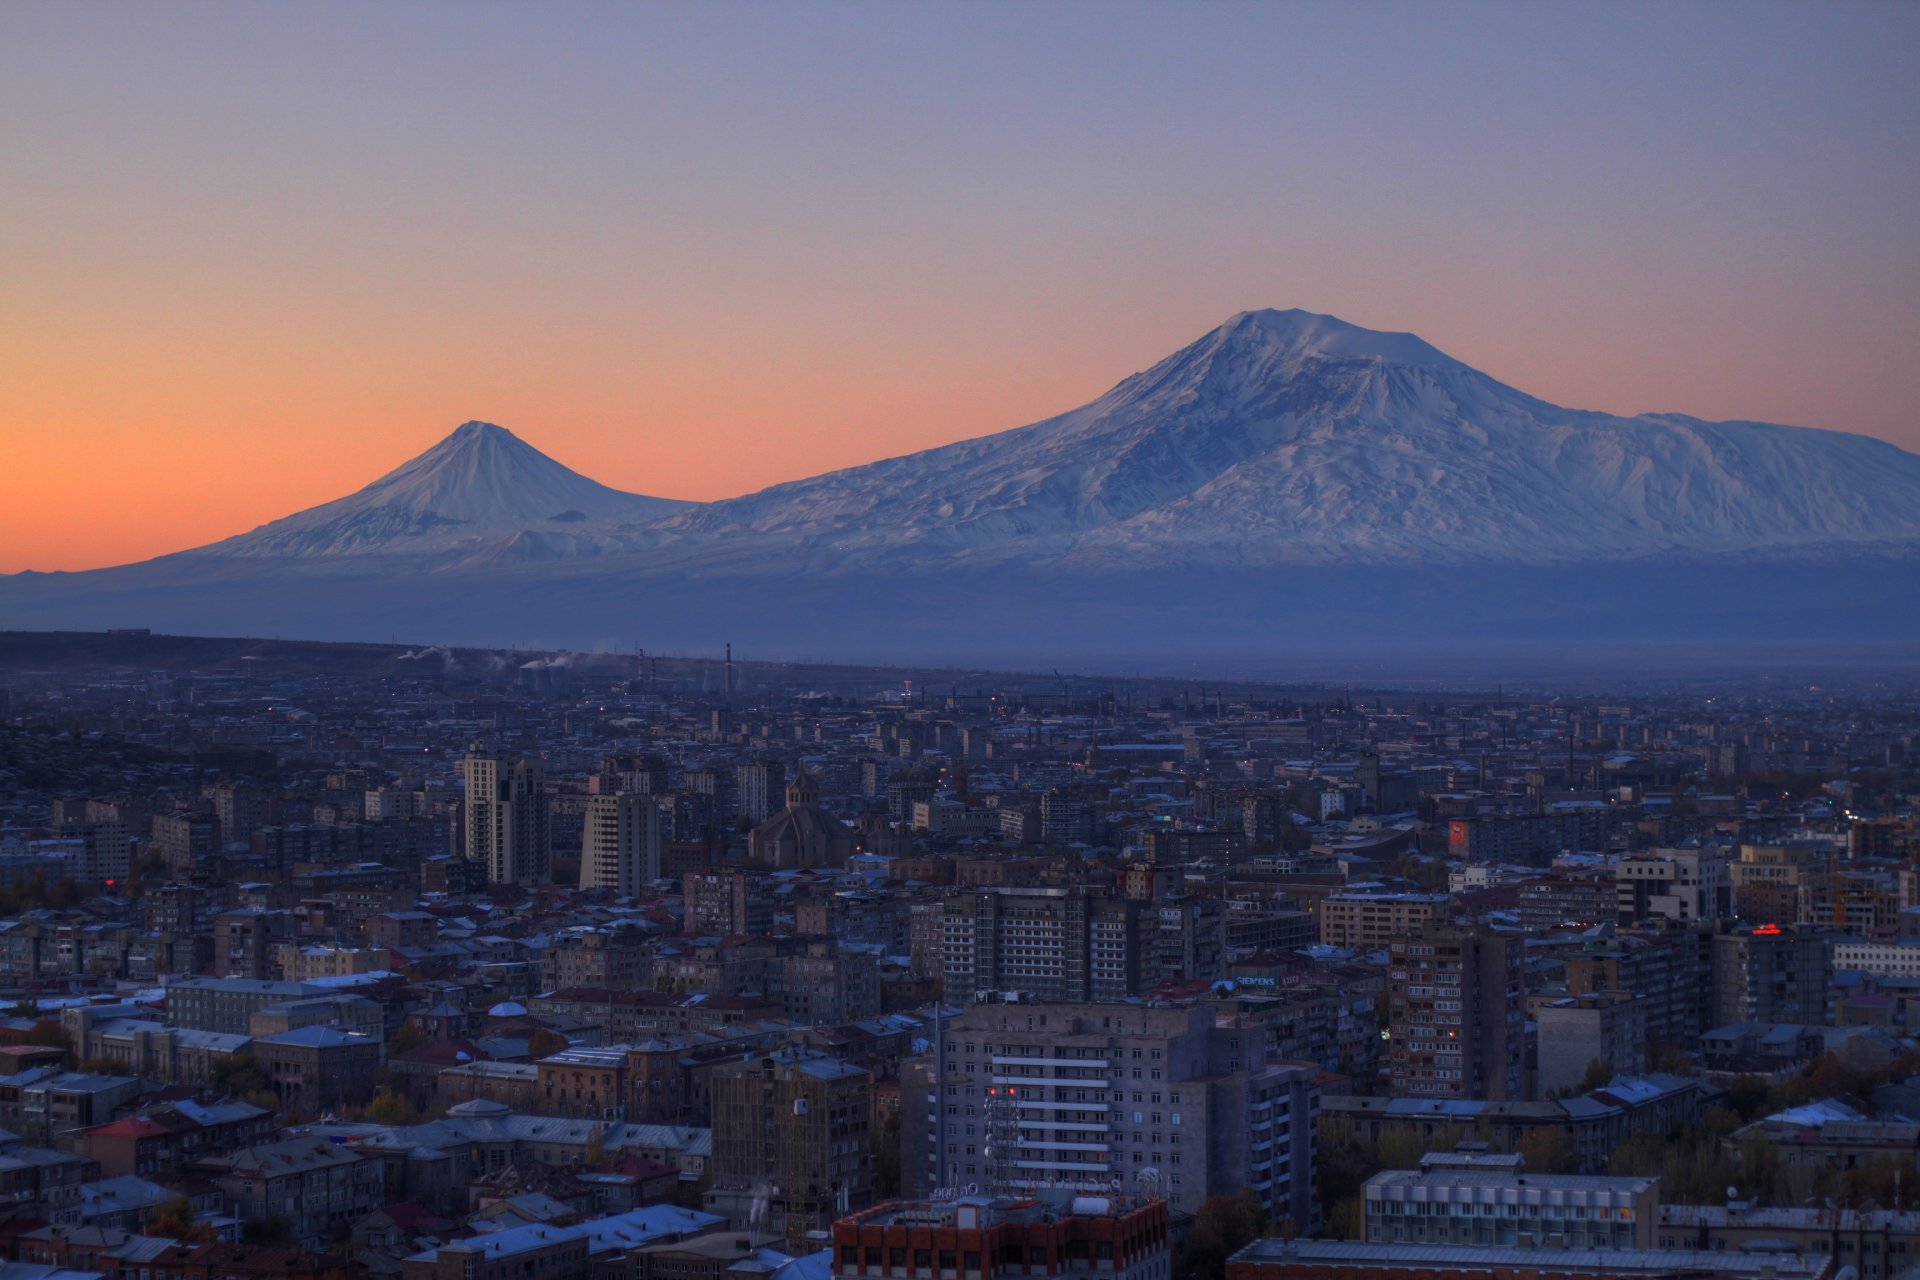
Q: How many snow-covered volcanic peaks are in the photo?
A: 2